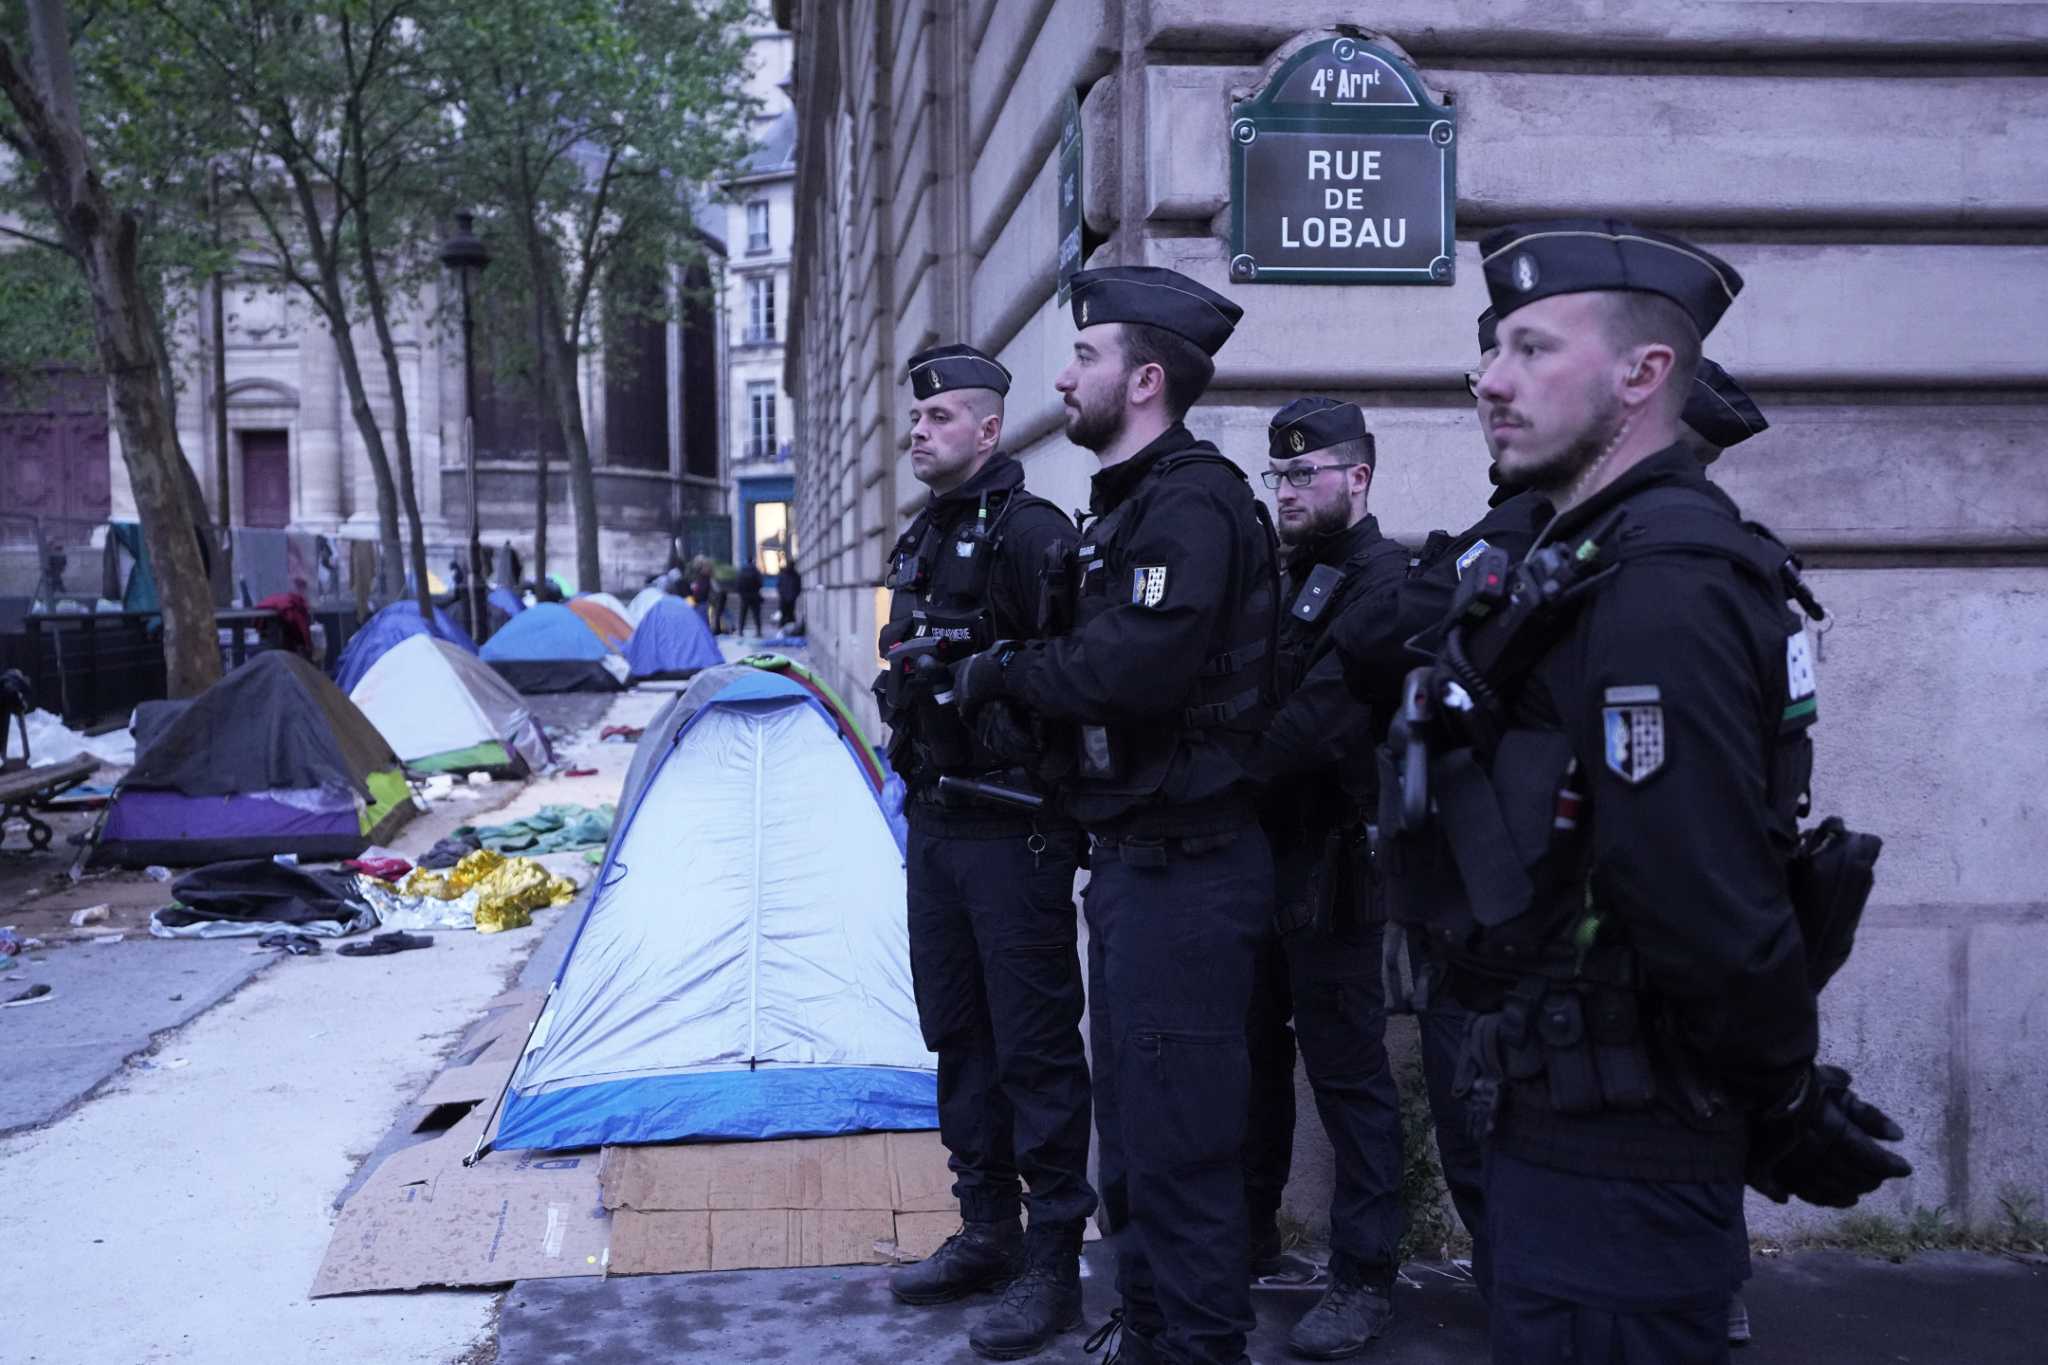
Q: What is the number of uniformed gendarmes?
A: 6